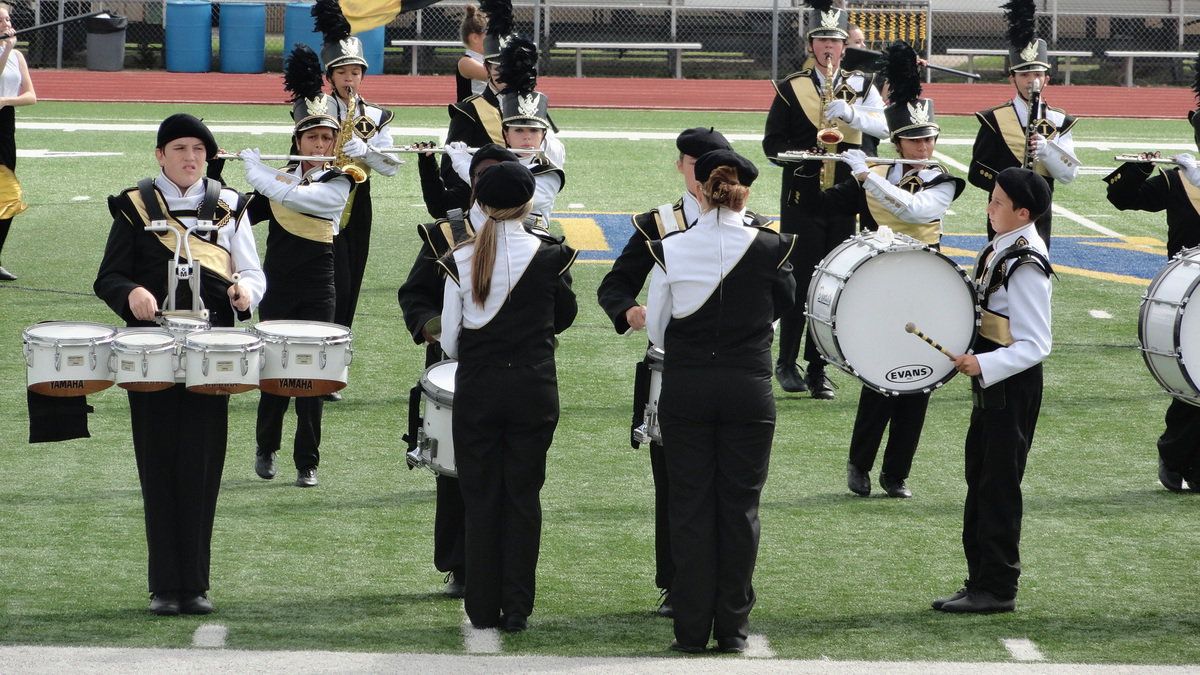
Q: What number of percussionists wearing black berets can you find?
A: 6